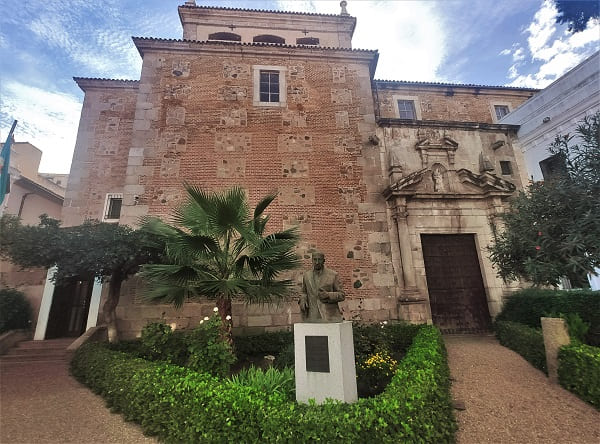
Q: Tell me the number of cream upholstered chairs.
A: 0